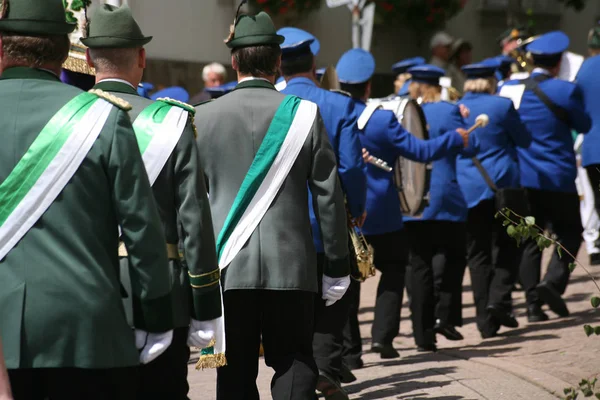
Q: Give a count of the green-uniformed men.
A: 3